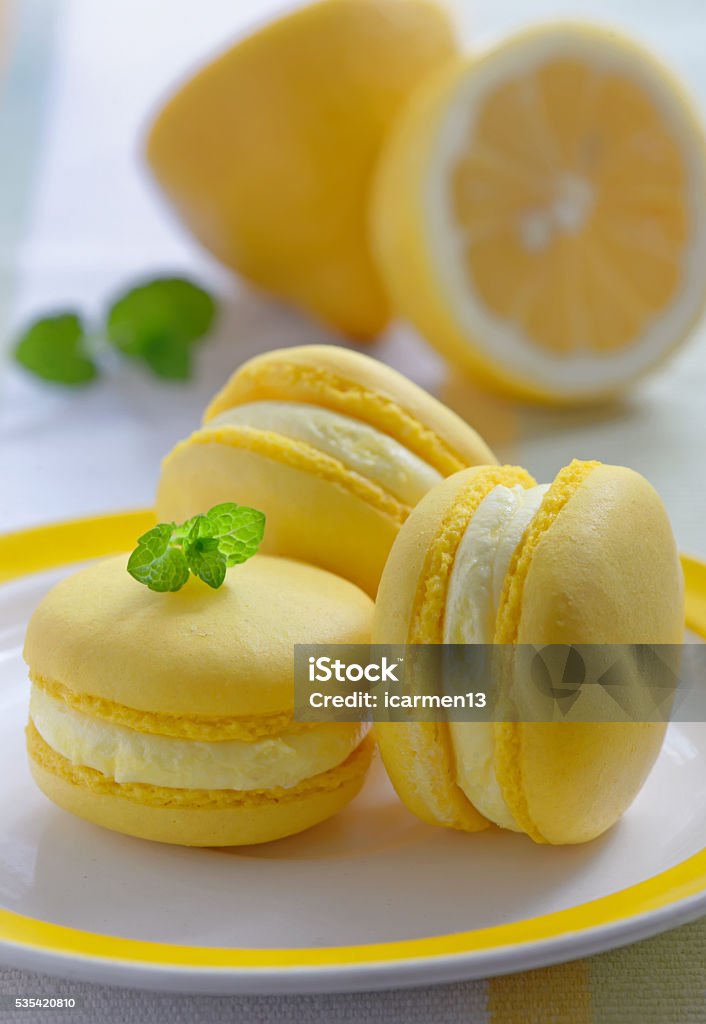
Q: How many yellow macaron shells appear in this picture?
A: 6